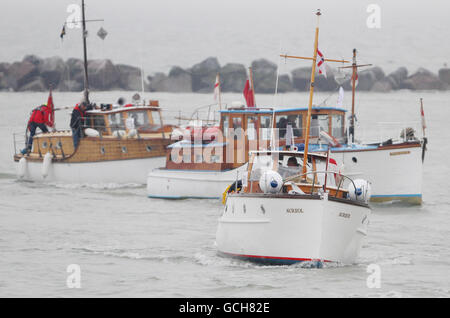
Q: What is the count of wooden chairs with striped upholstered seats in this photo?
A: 0